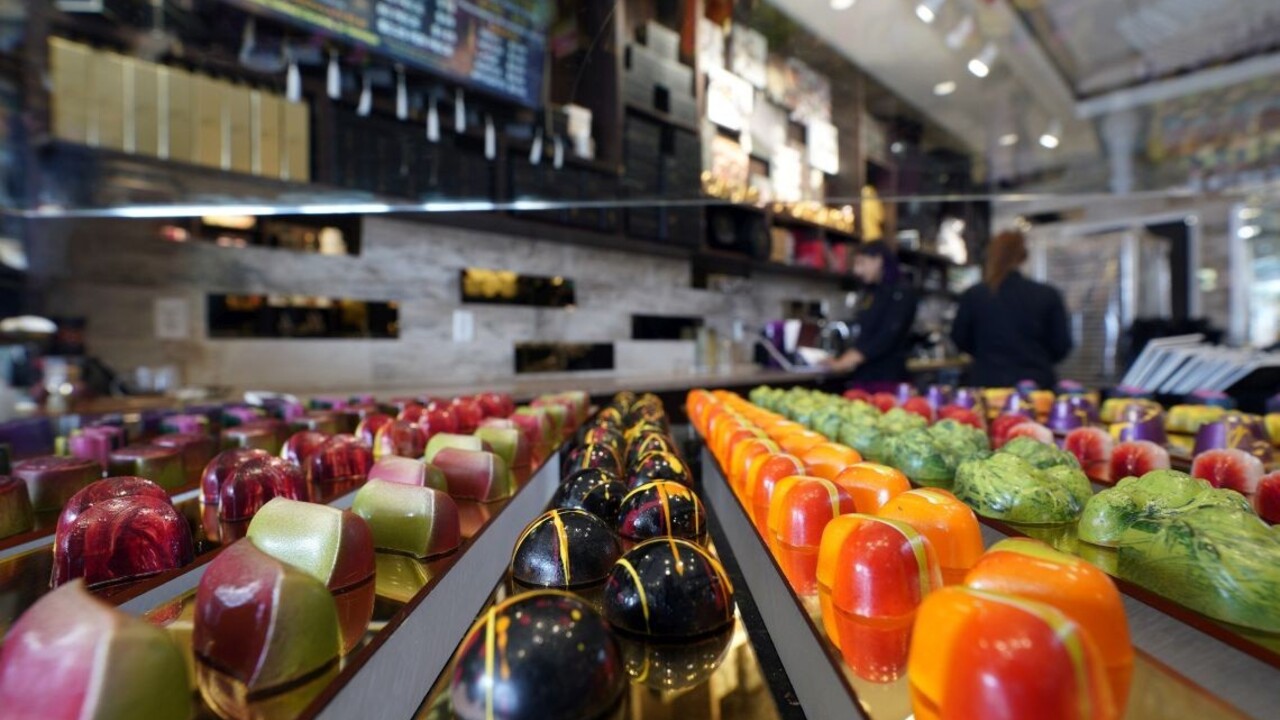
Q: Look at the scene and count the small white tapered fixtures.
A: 9